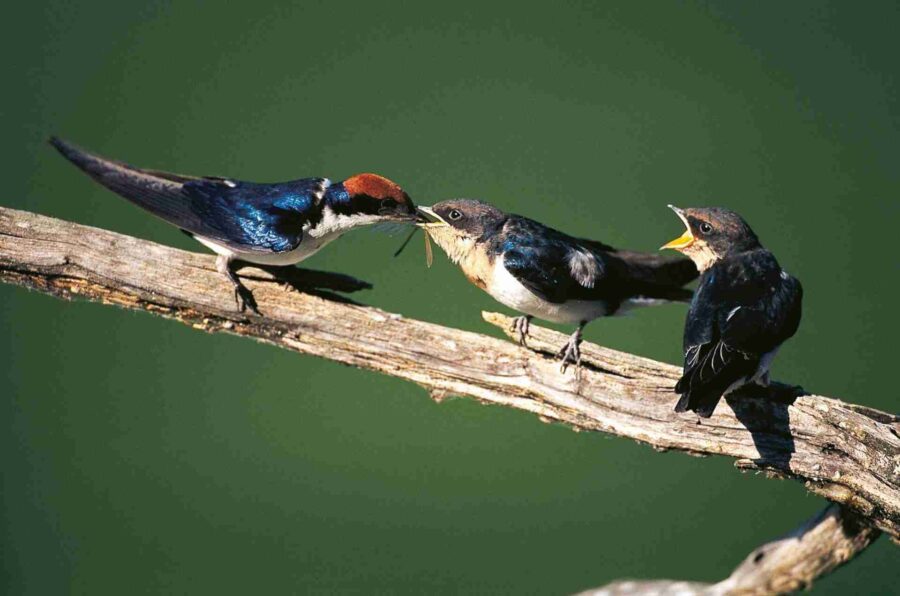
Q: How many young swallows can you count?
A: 2